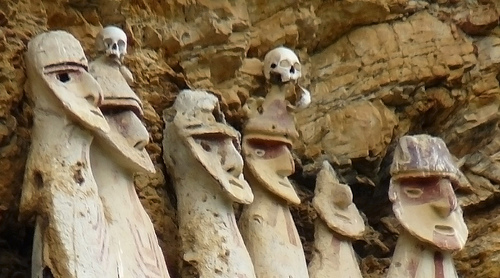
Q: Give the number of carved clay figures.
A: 6